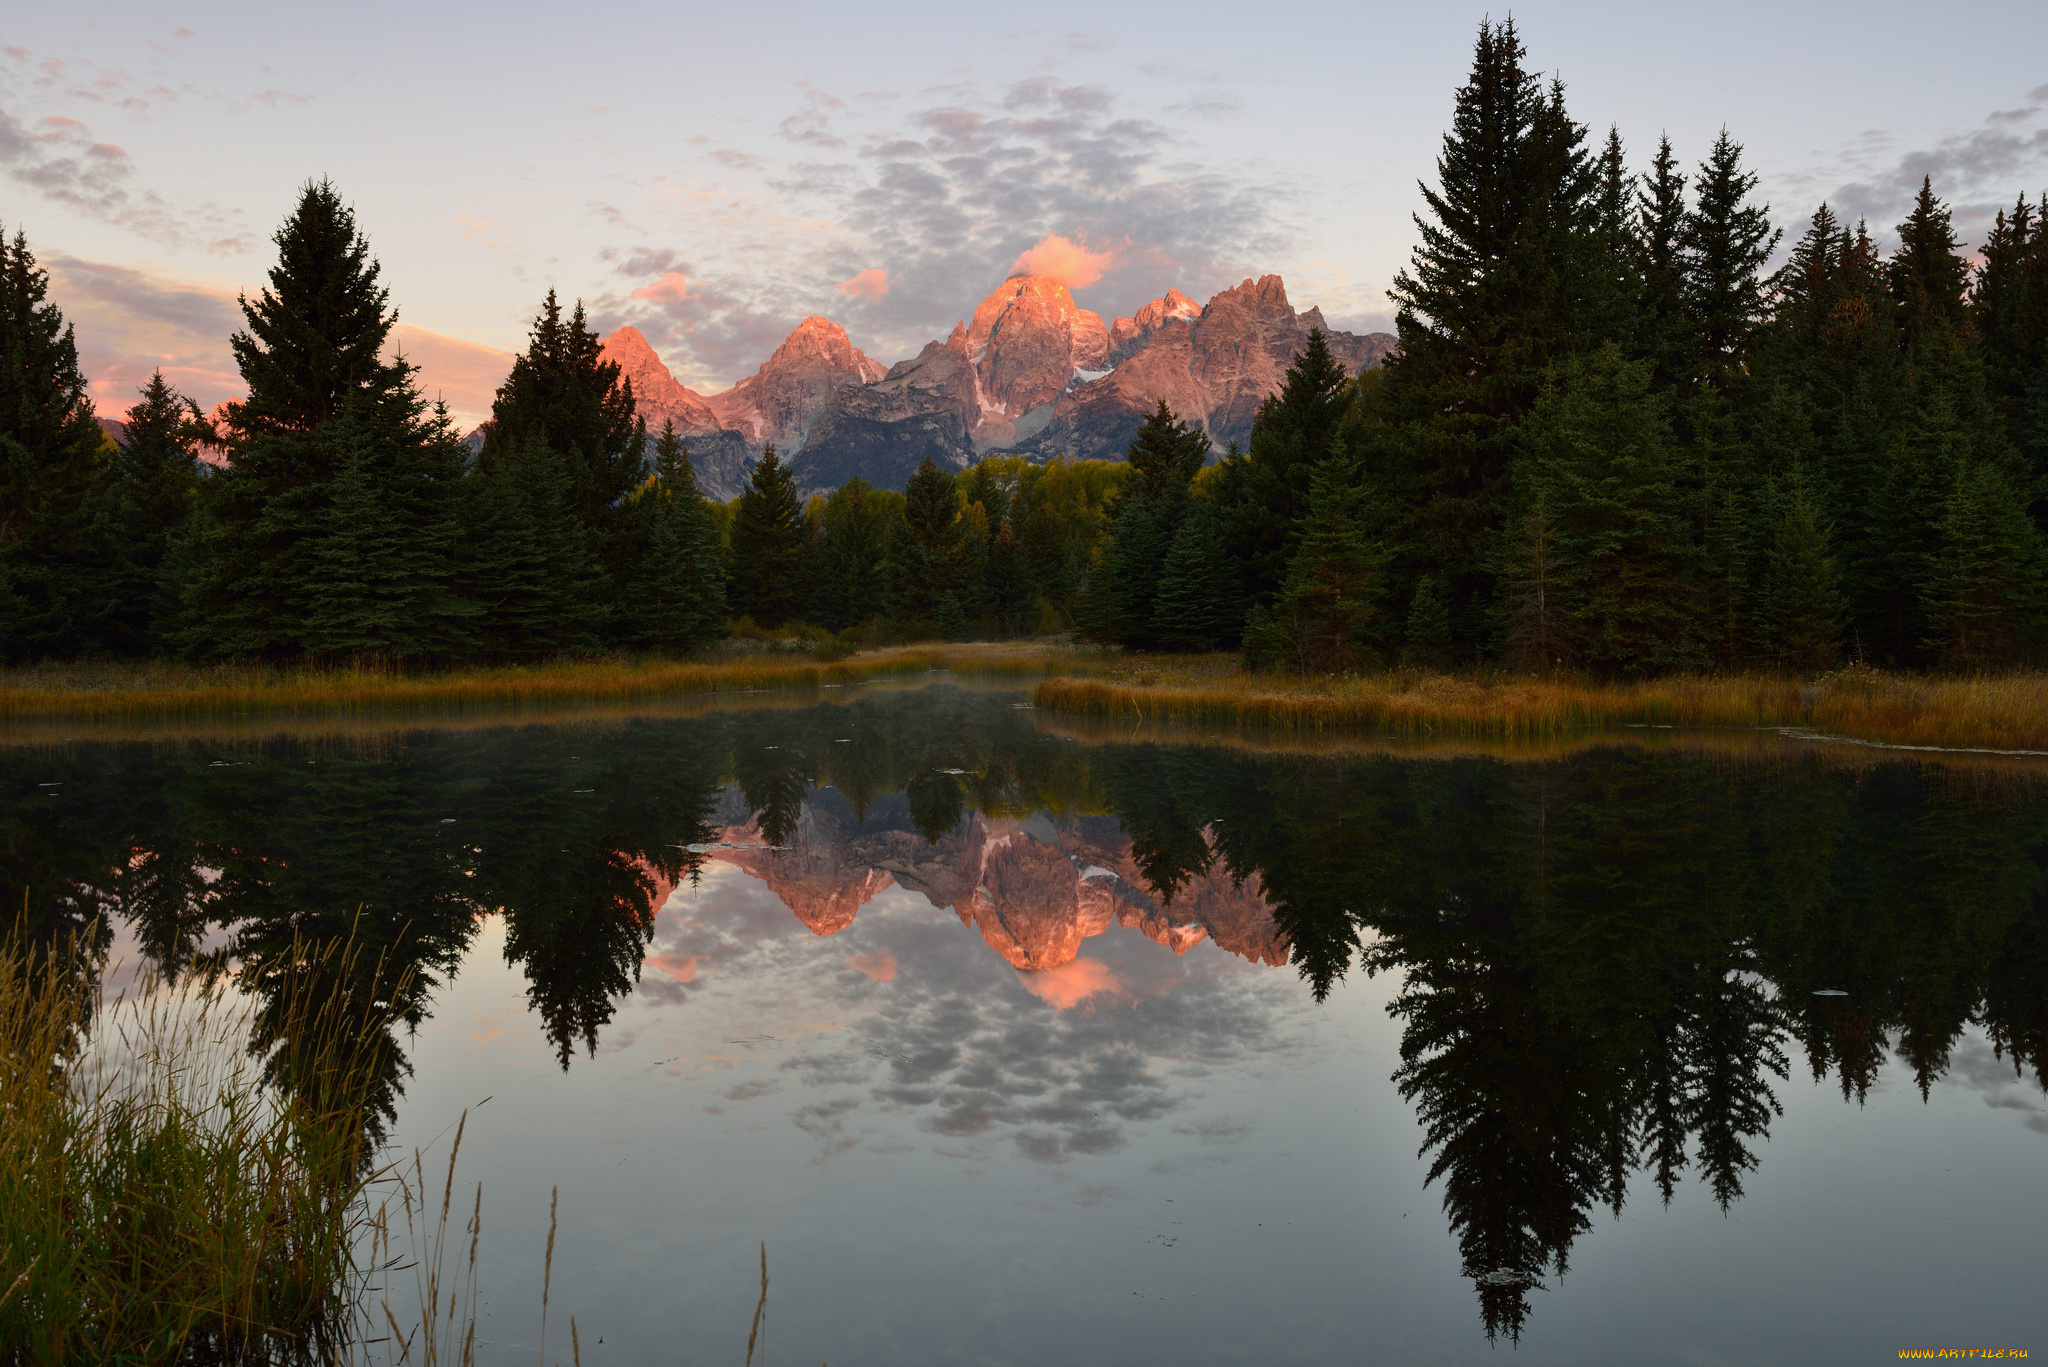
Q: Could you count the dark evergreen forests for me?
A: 2